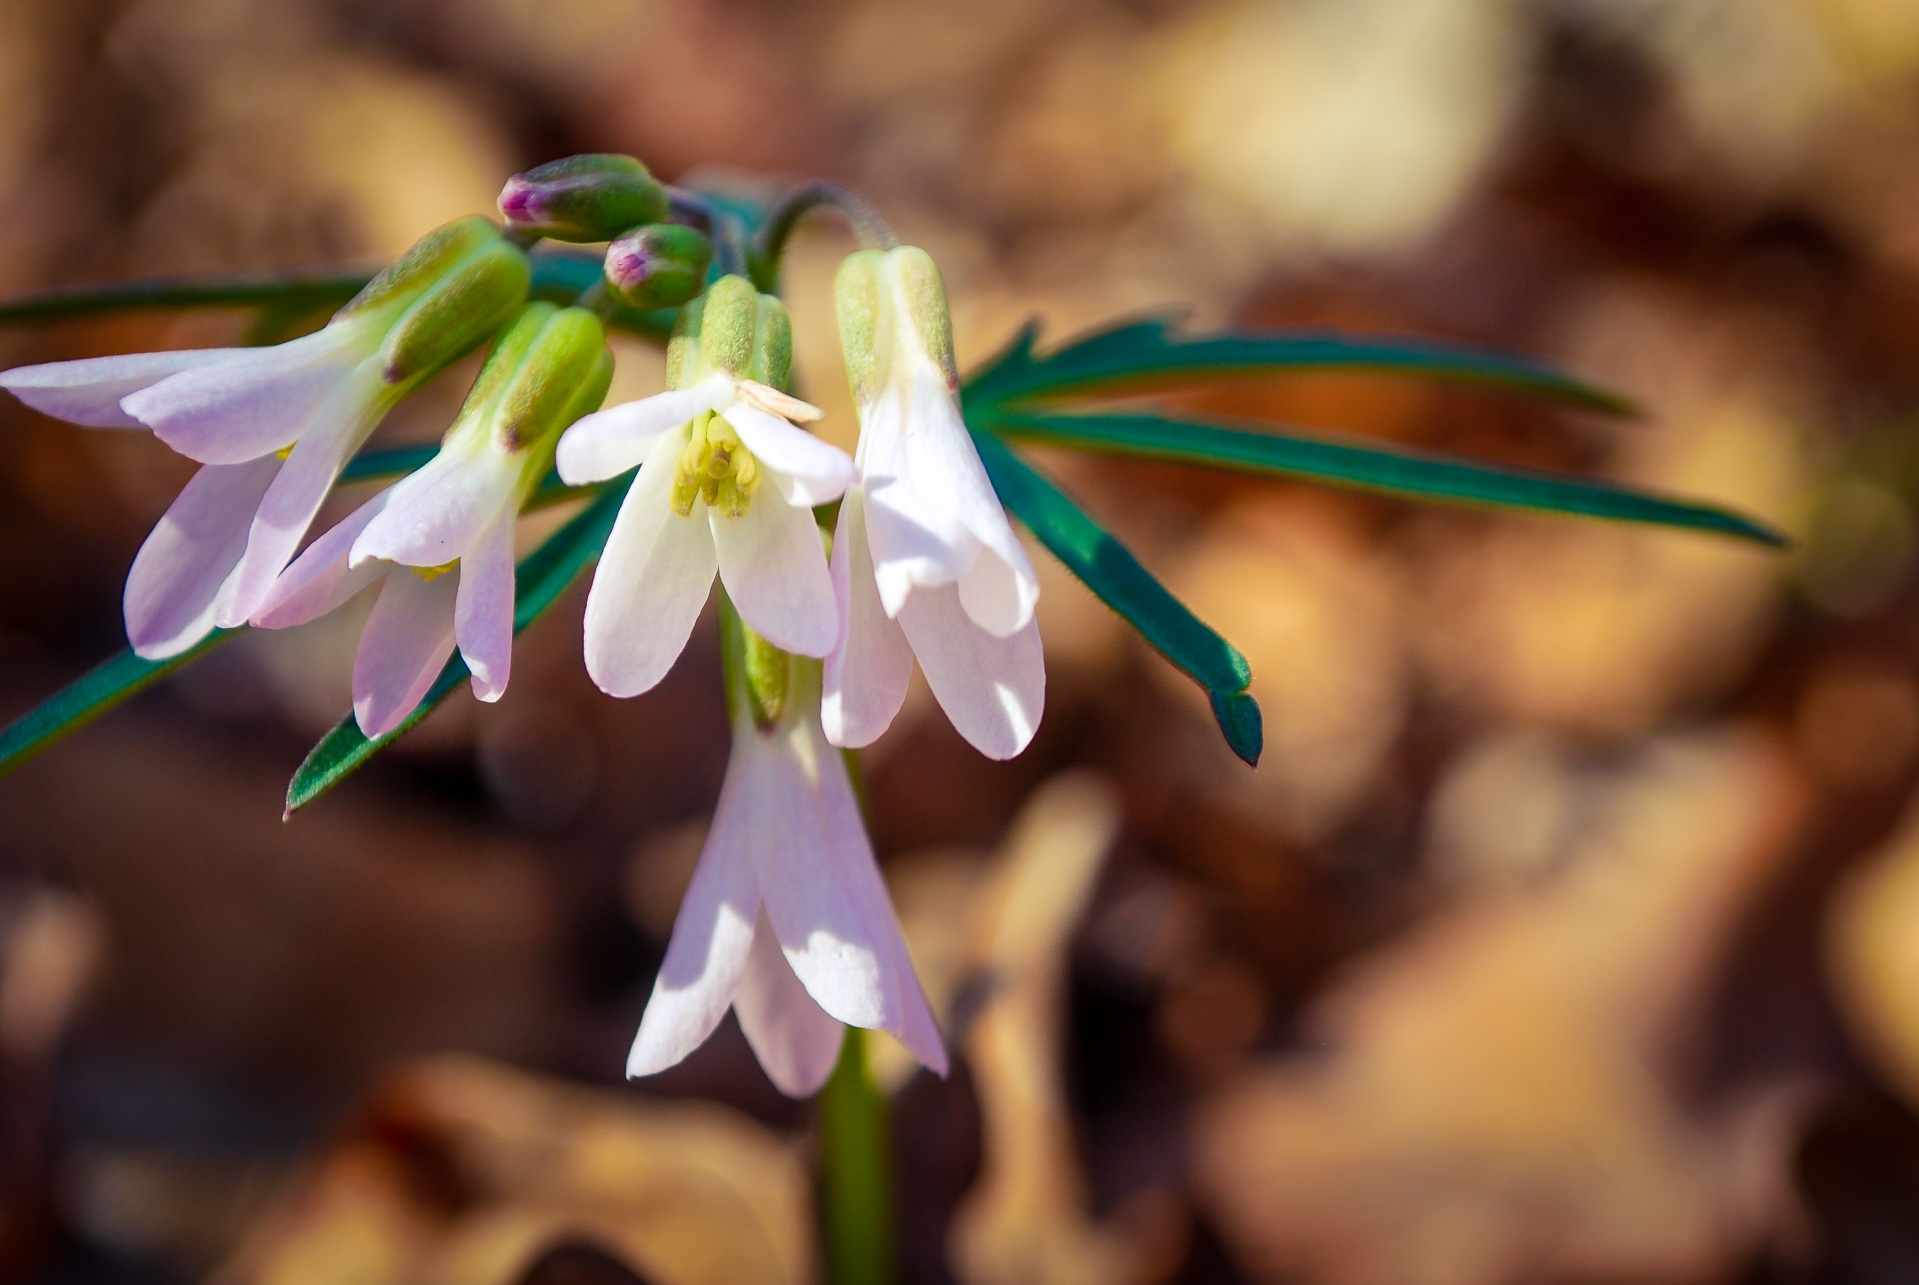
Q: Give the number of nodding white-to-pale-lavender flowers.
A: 5